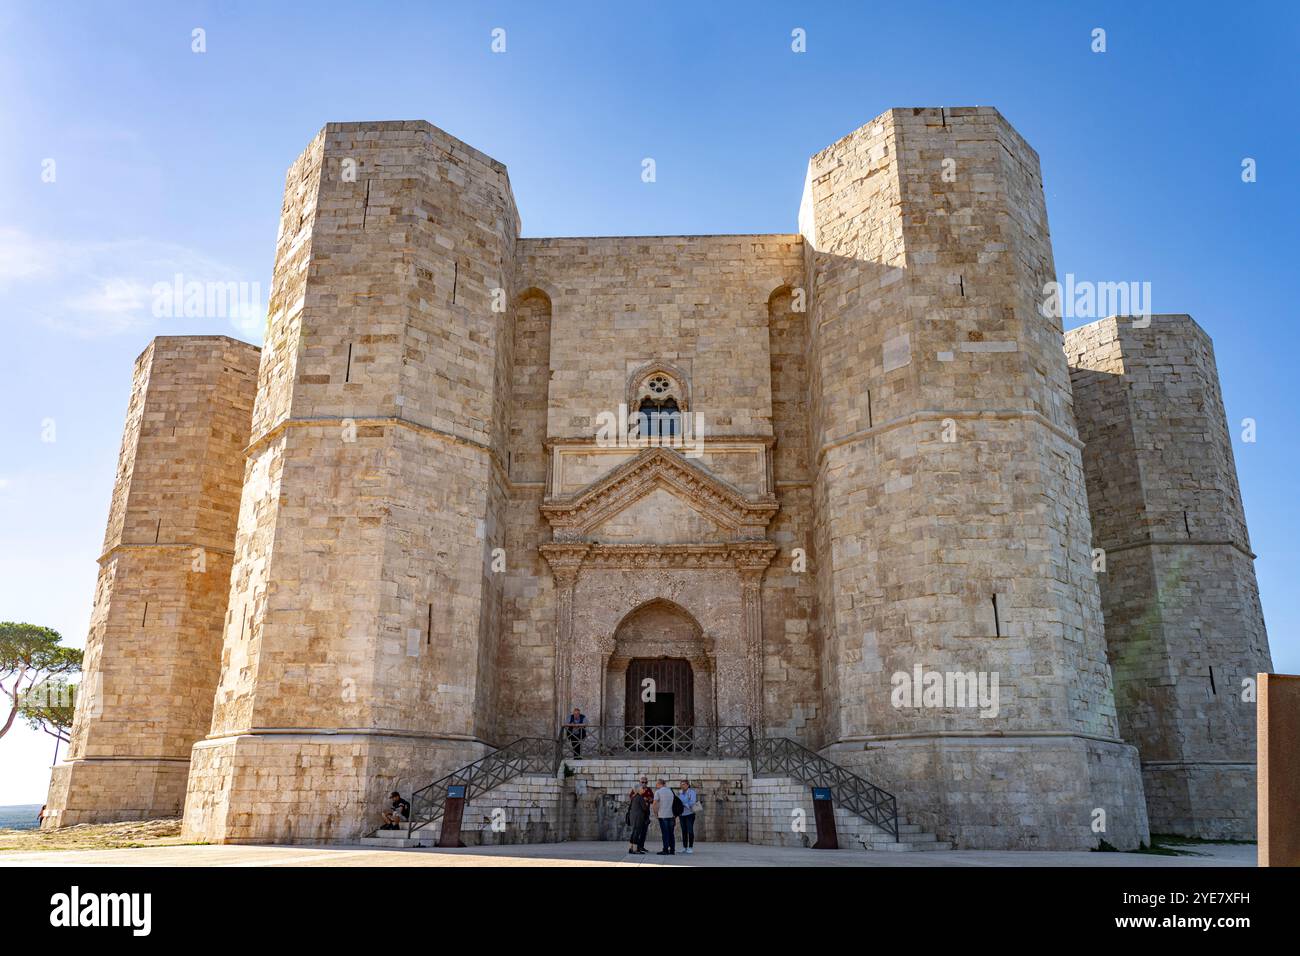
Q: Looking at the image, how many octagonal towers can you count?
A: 4